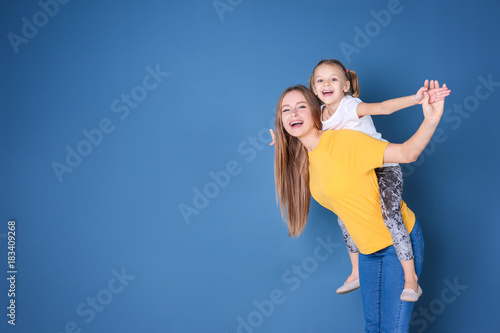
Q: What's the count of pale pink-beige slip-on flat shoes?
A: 2